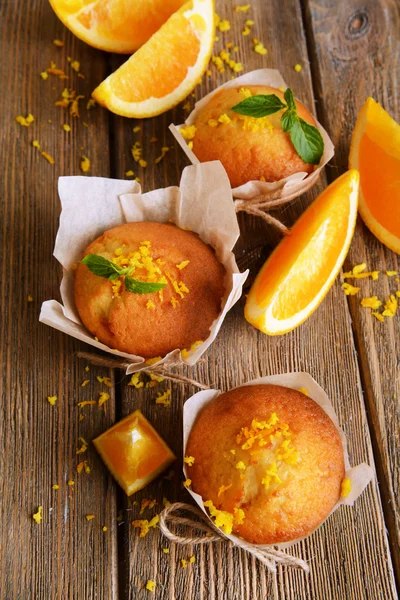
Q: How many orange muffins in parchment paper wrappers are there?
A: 3